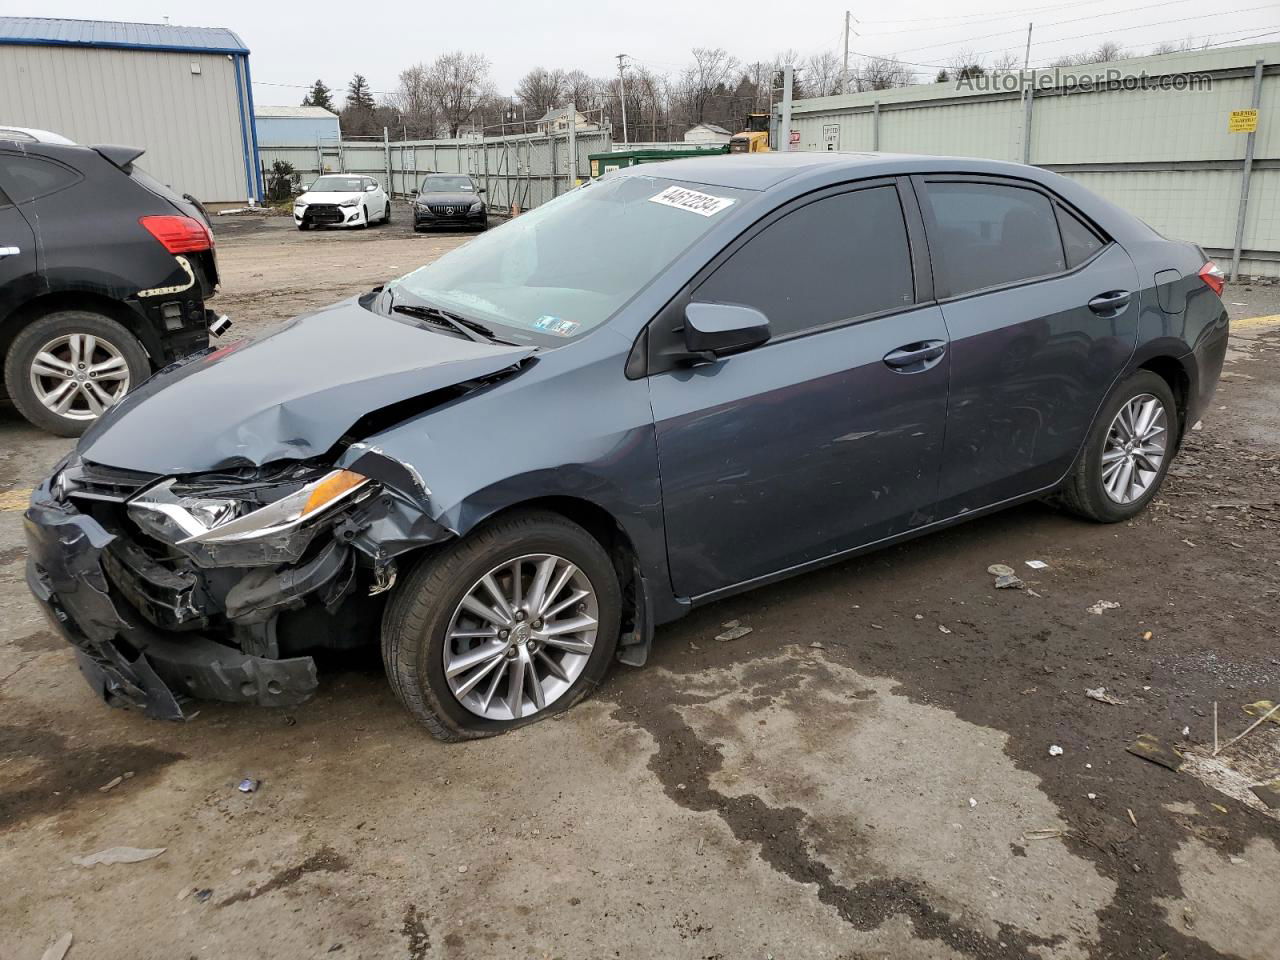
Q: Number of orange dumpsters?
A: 0